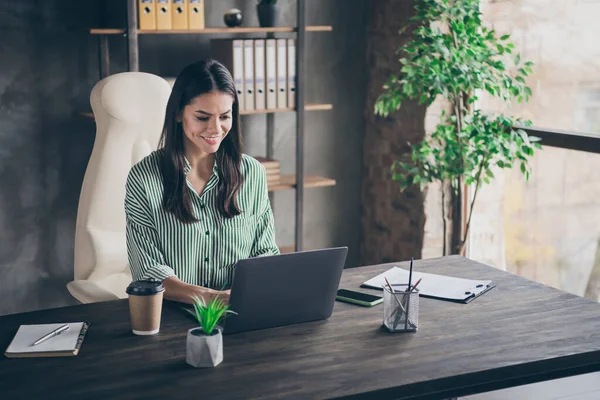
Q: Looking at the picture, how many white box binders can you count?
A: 6